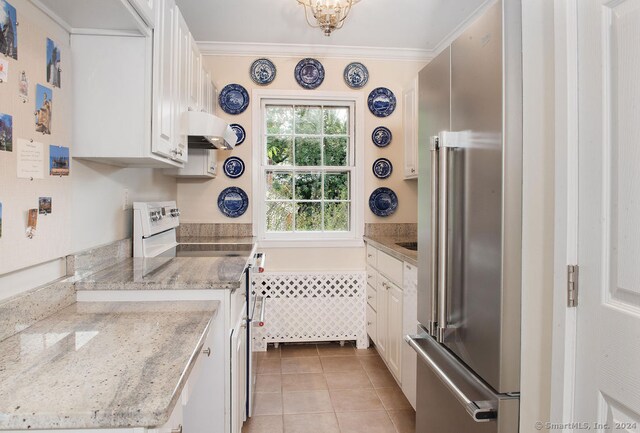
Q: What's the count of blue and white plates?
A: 11